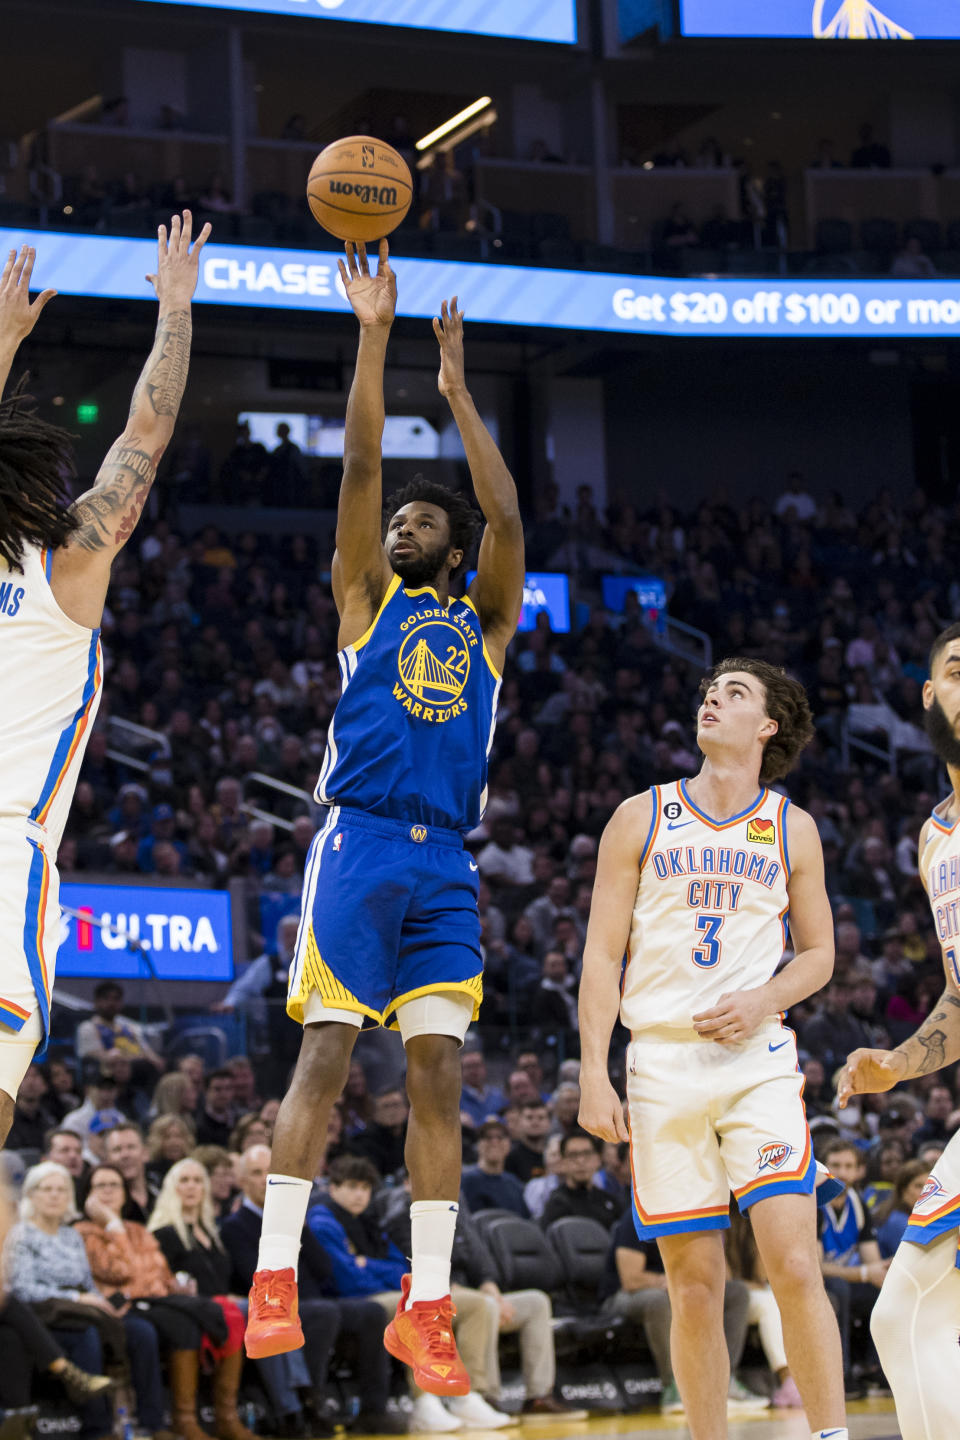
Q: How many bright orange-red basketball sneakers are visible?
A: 2